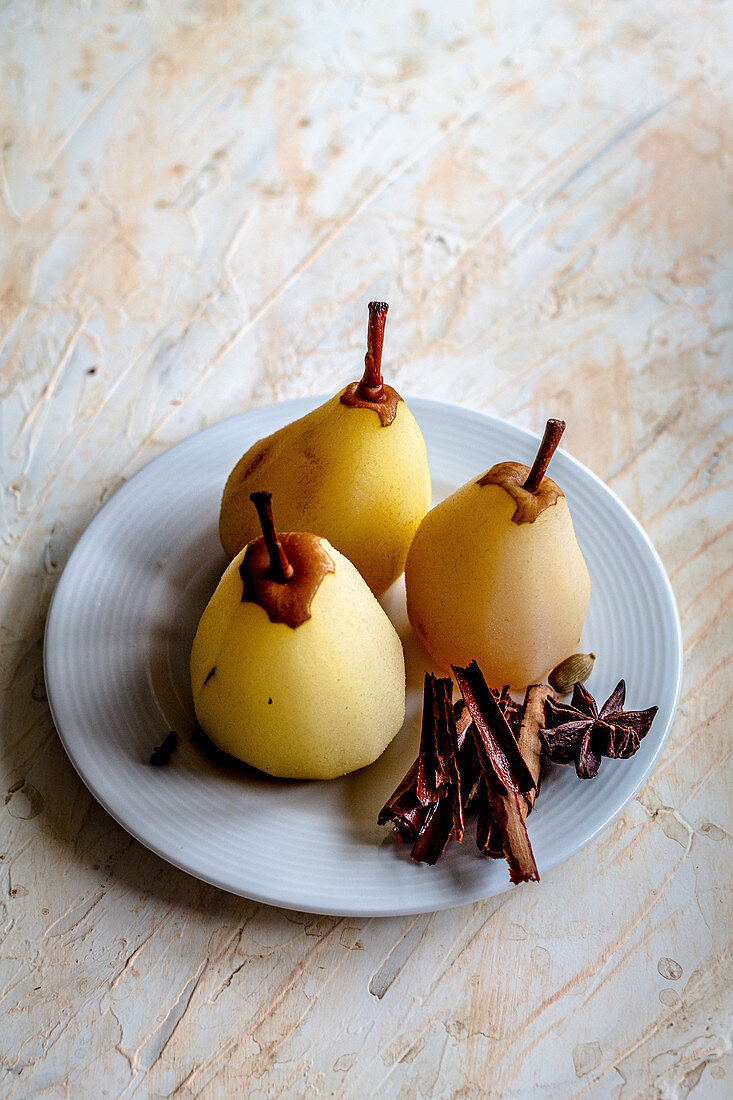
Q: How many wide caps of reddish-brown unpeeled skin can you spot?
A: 3